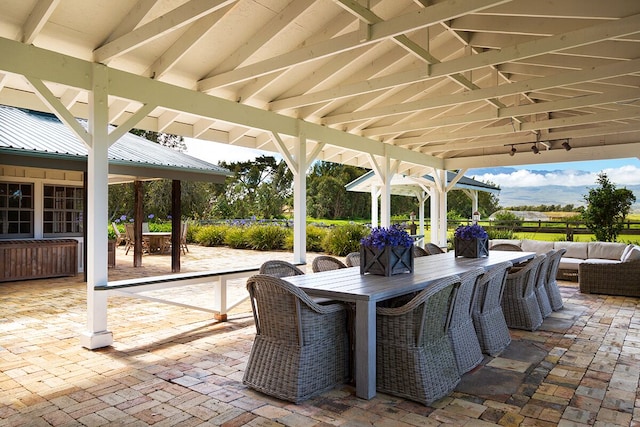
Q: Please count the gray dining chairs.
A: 13